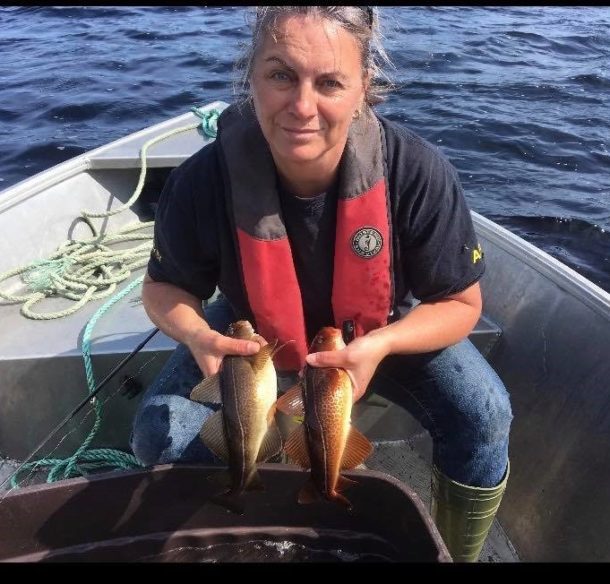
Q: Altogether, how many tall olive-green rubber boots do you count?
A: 1